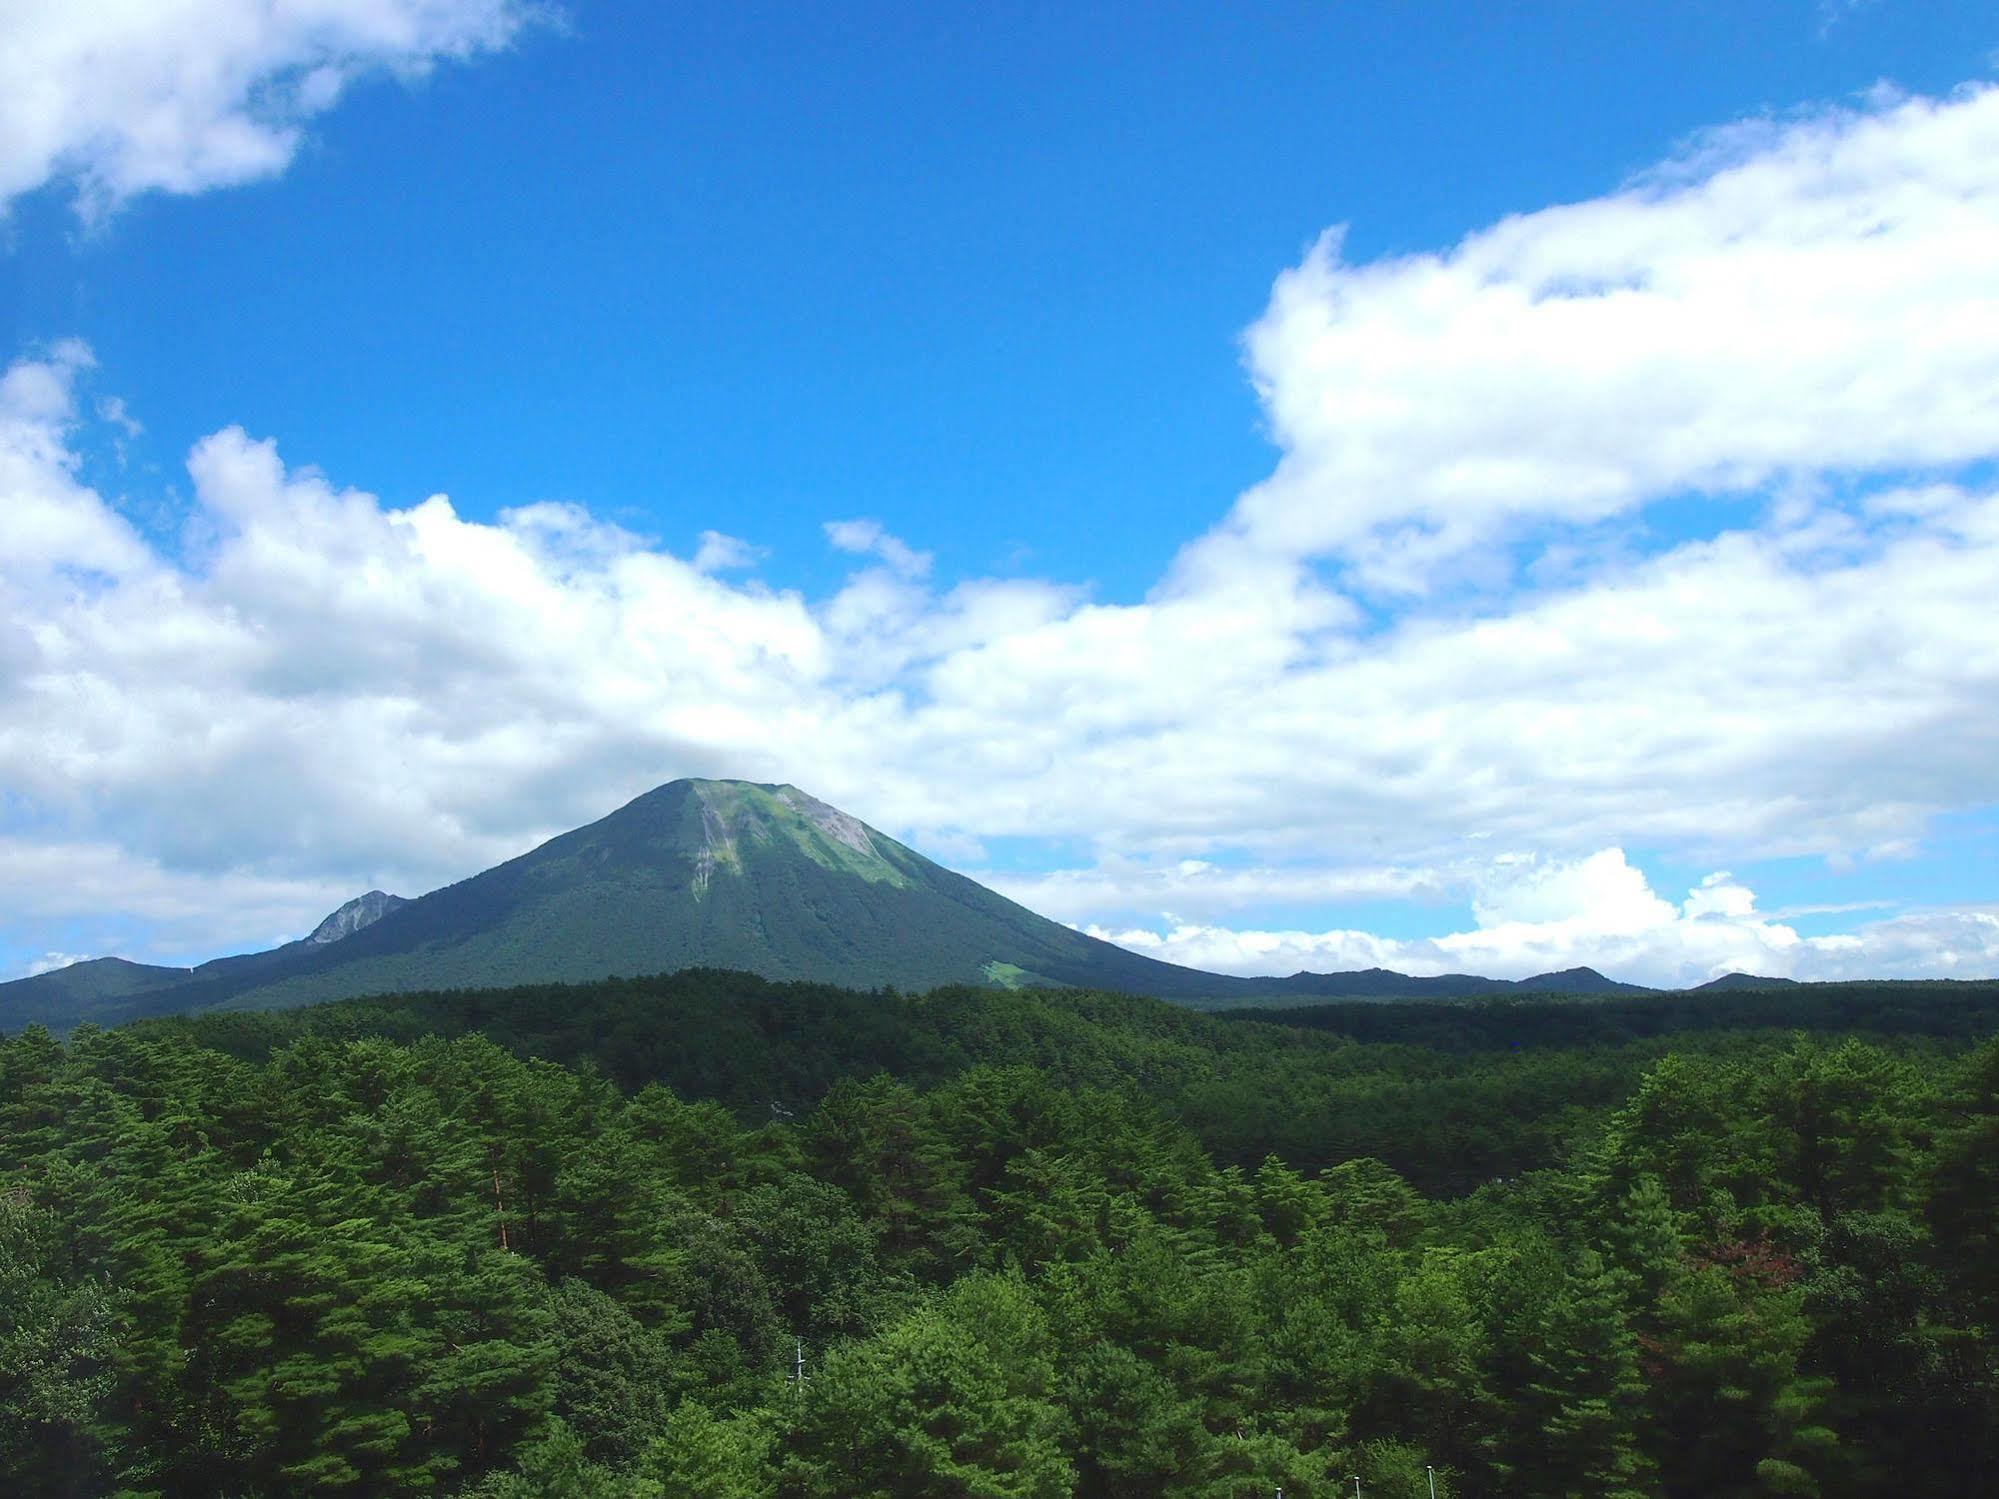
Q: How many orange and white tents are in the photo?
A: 0